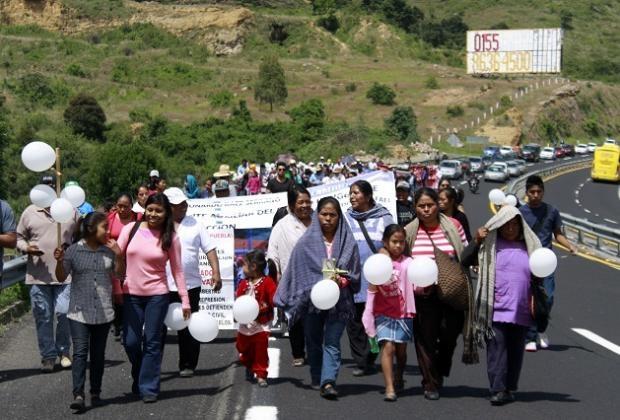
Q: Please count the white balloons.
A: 13